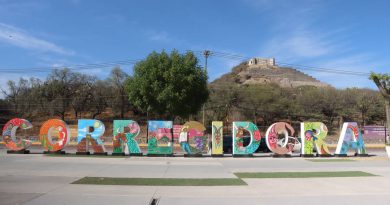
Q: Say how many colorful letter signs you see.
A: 11